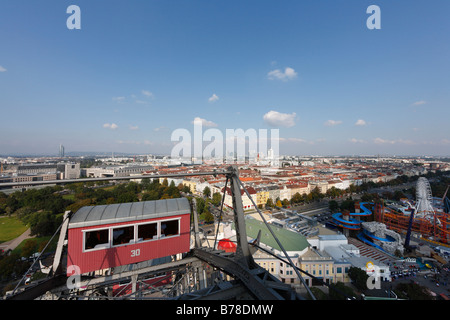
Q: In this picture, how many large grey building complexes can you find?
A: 2